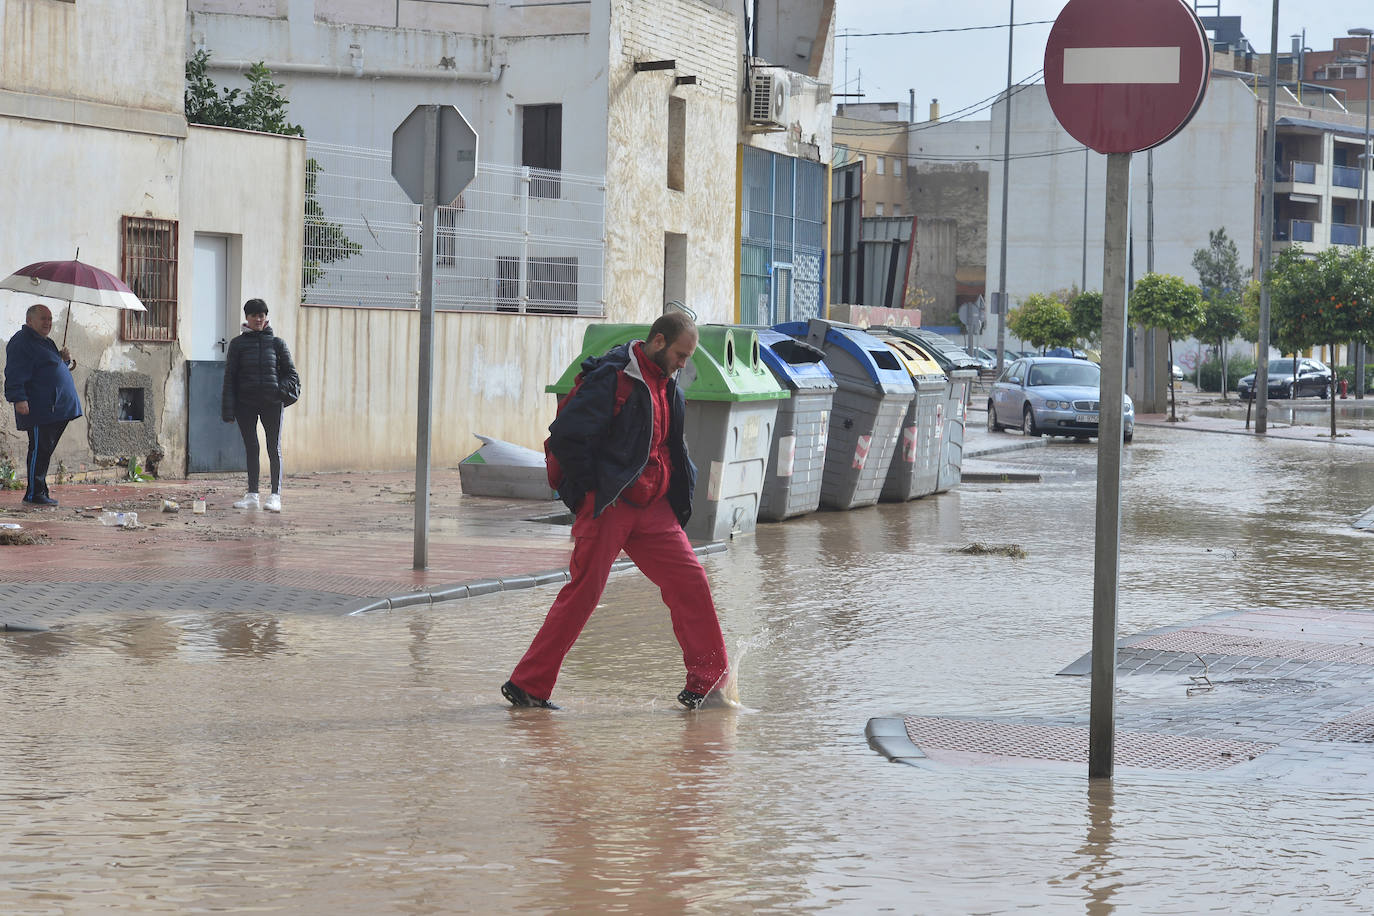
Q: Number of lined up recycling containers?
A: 5